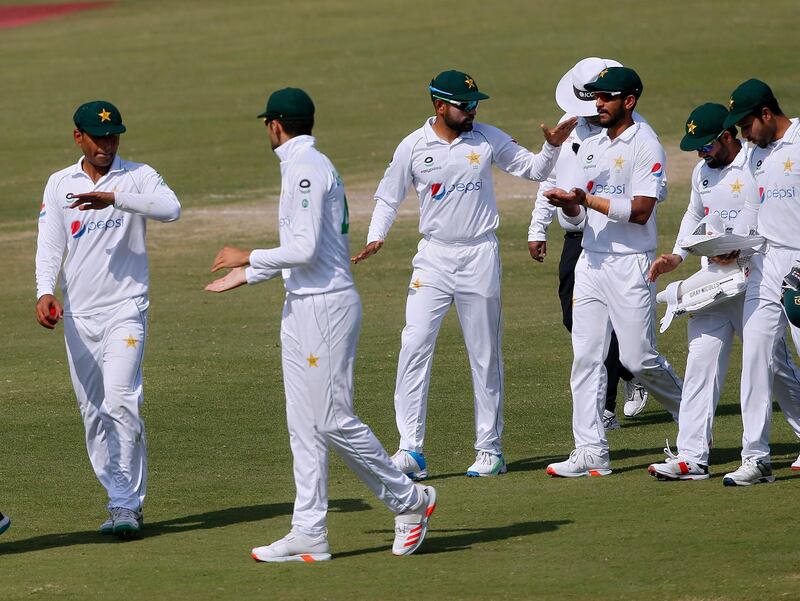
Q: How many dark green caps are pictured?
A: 6